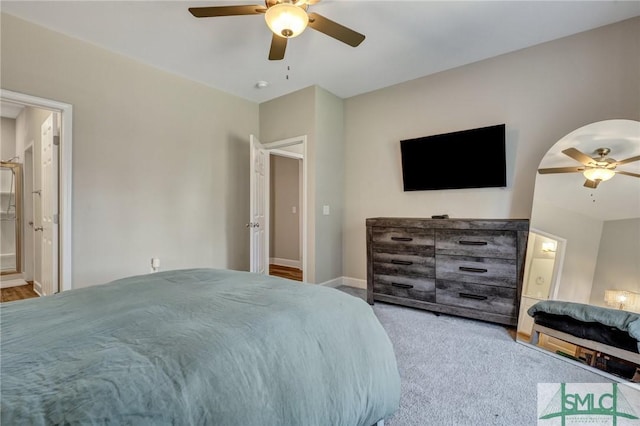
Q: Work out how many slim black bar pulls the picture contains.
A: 6